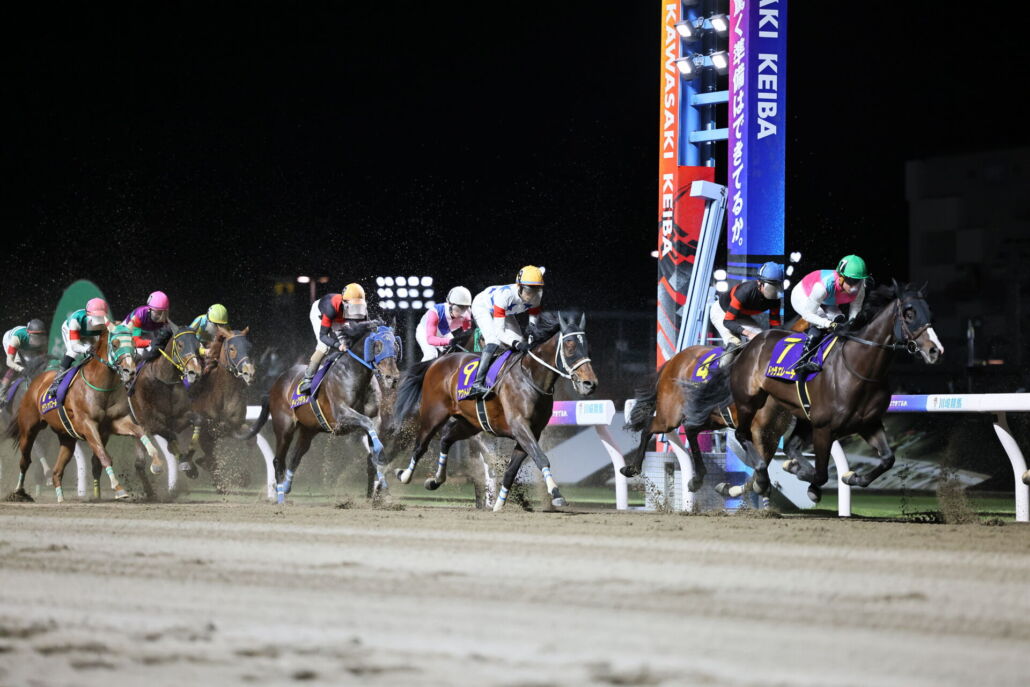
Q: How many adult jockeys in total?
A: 9